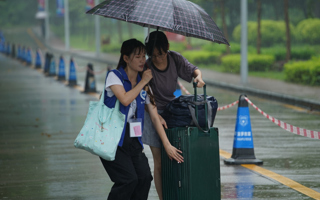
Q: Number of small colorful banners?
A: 3